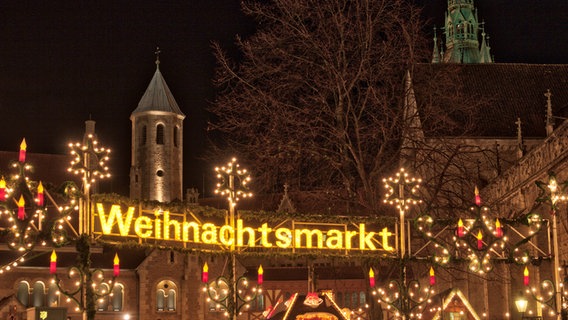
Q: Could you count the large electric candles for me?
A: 15